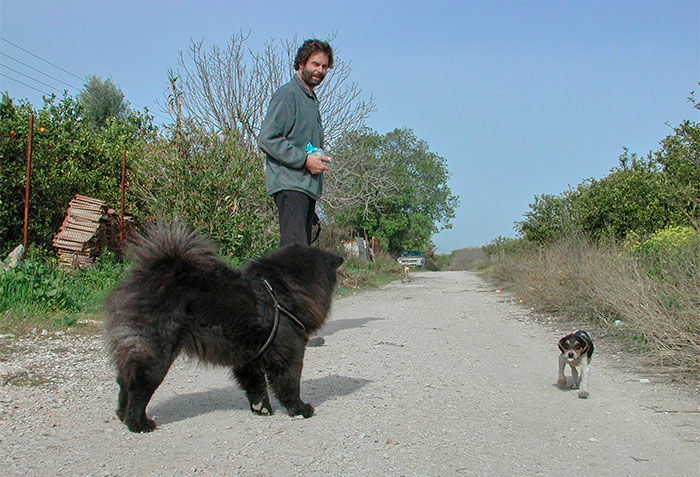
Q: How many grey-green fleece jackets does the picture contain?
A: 1